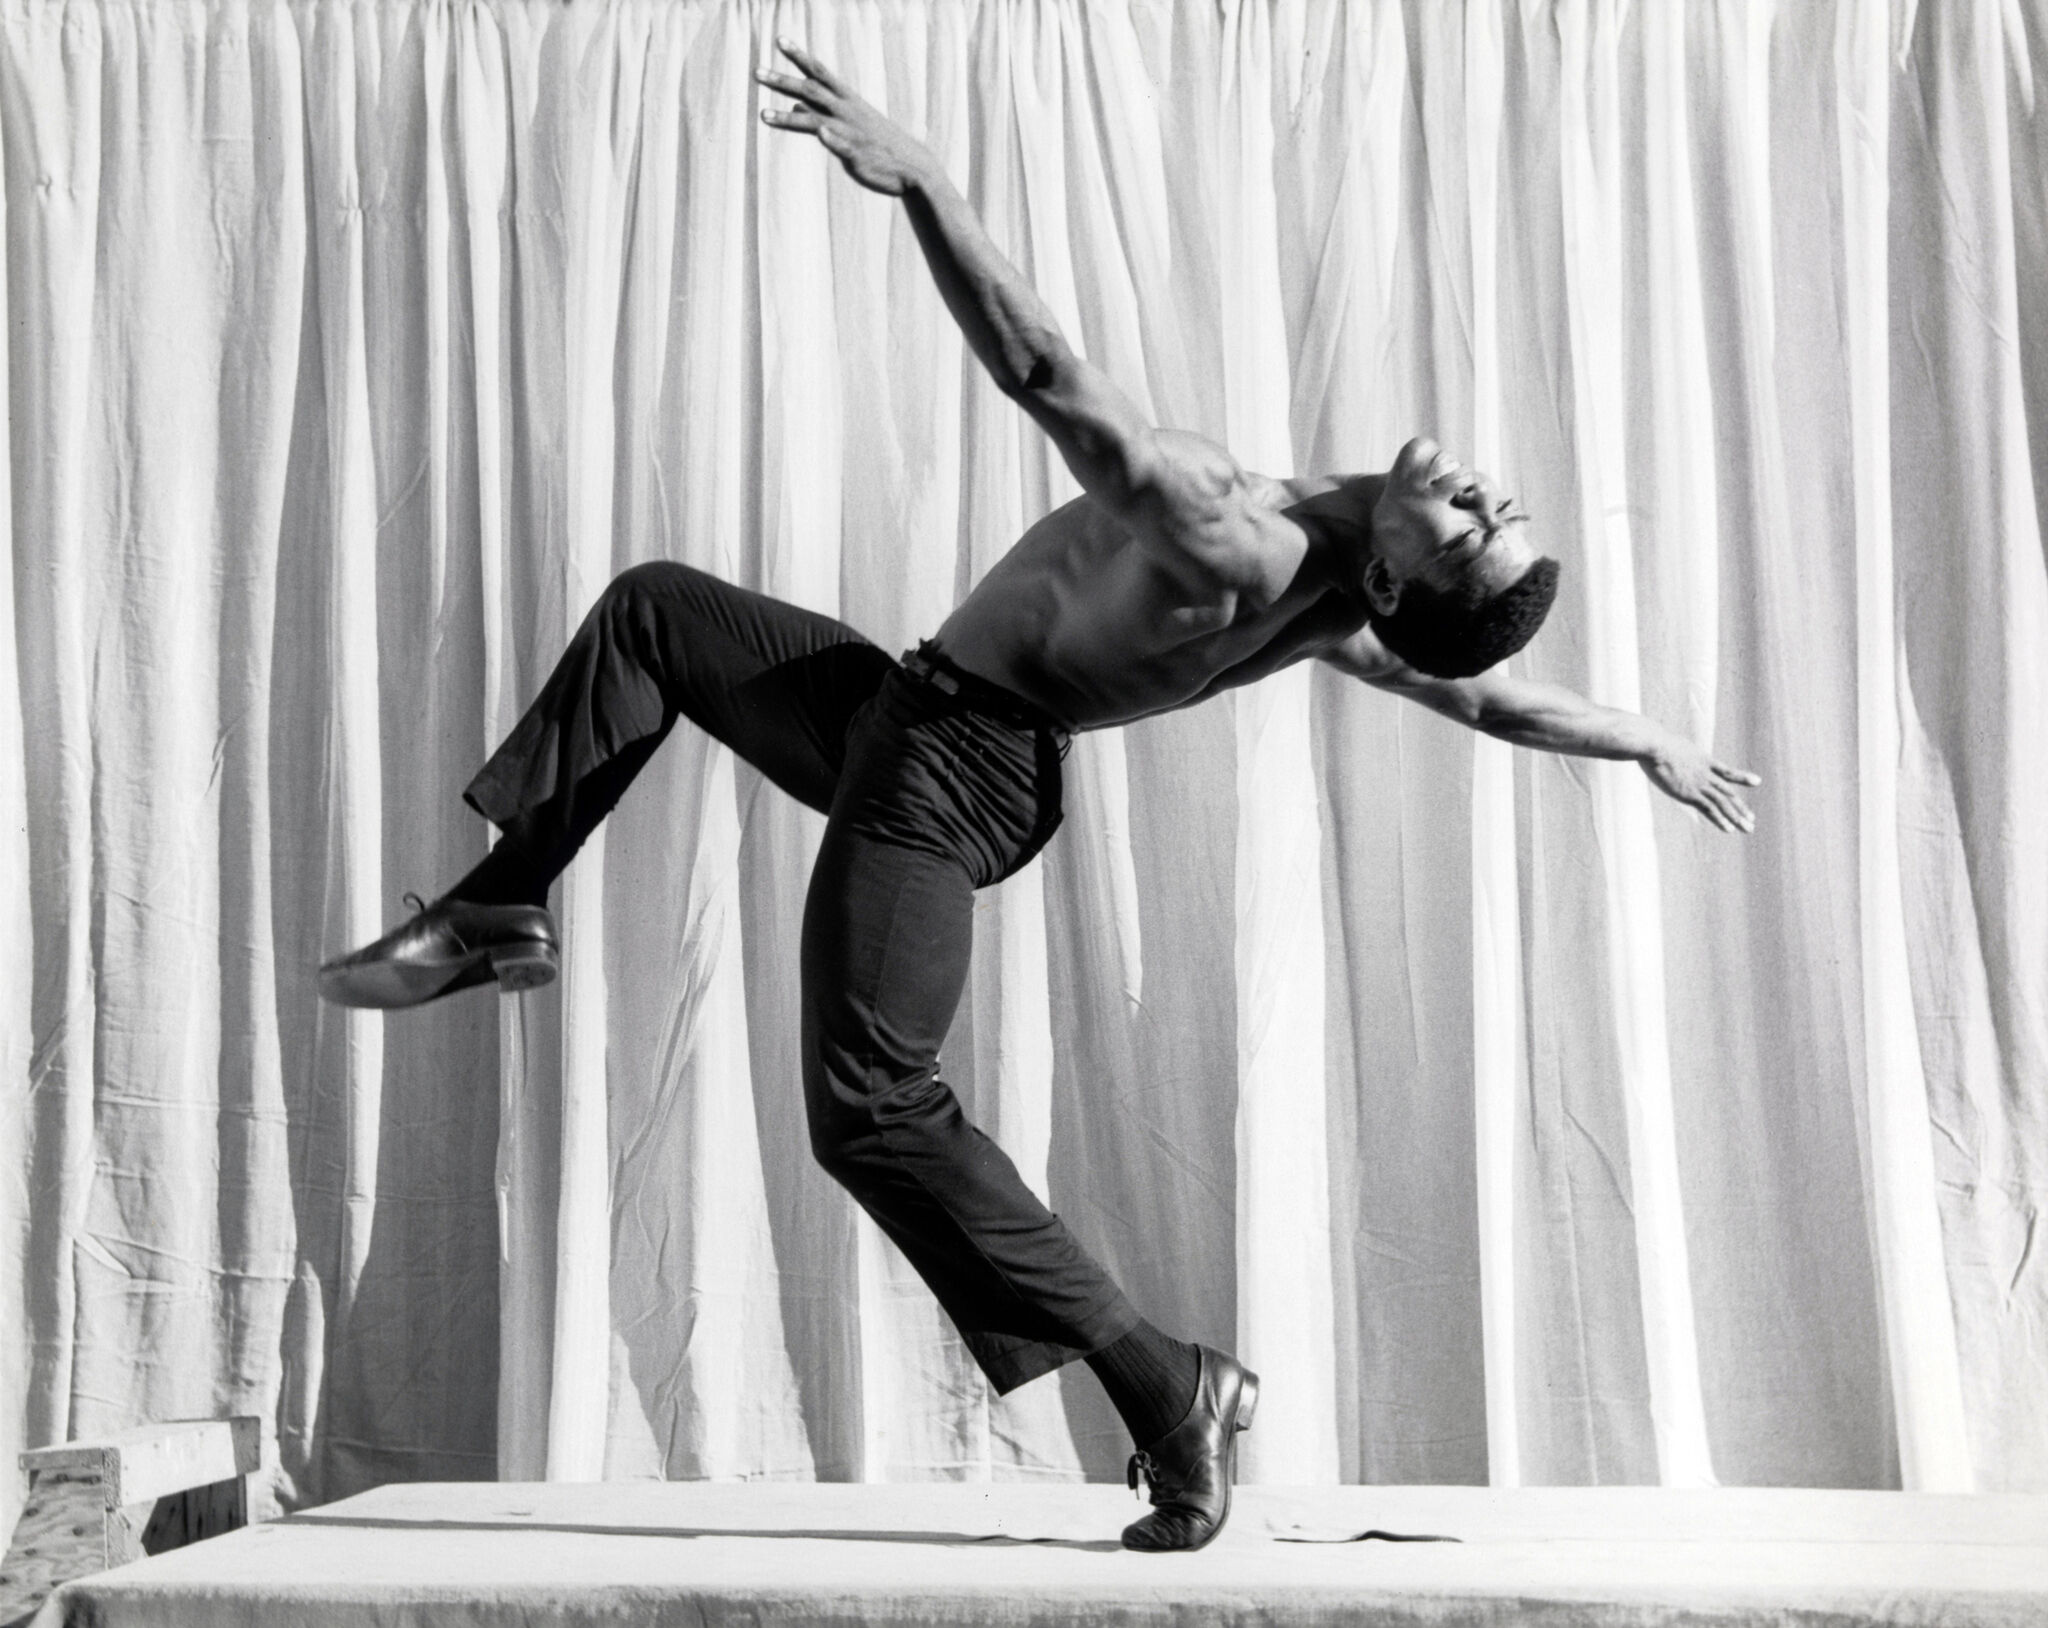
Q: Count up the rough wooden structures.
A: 1